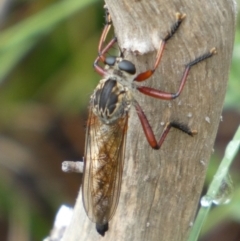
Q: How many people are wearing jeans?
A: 0